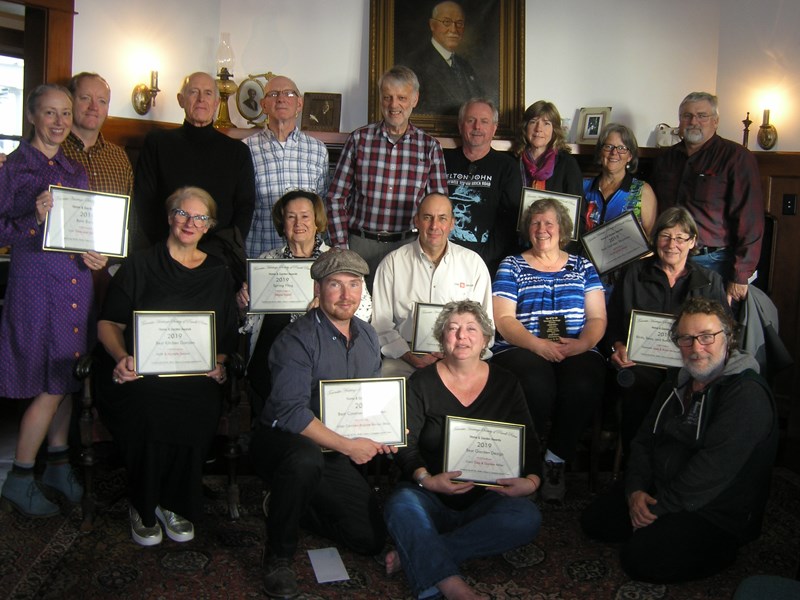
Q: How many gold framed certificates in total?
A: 9